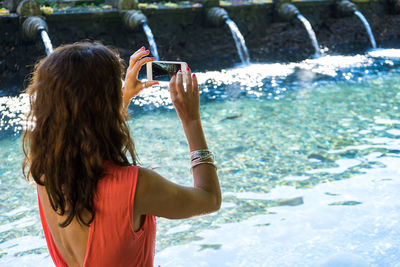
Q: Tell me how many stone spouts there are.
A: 5